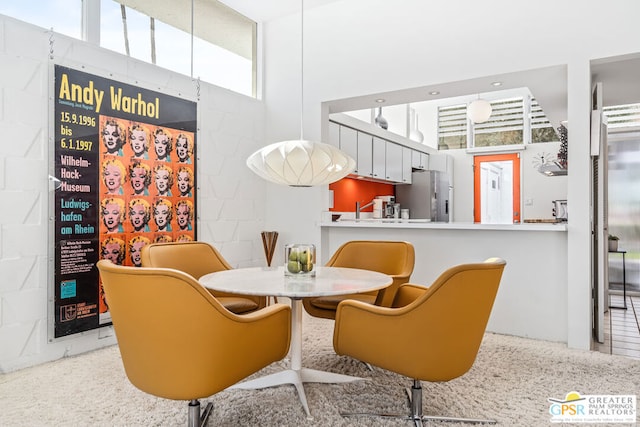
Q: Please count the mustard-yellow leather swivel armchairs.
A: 4